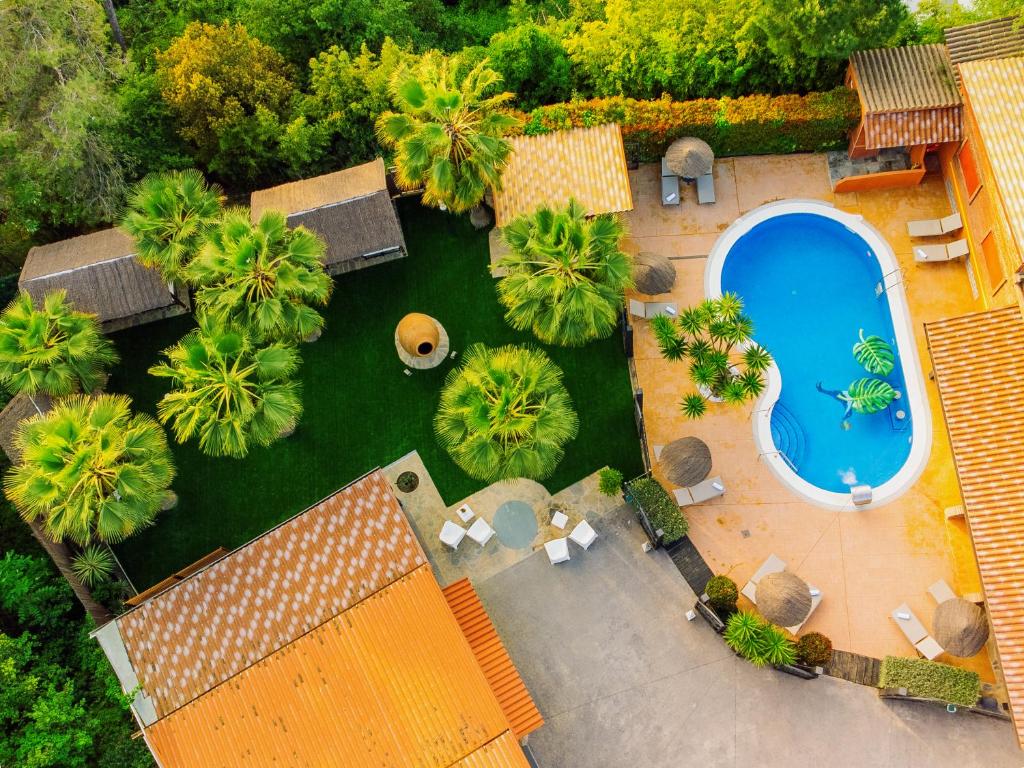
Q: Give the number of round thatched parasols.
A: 5